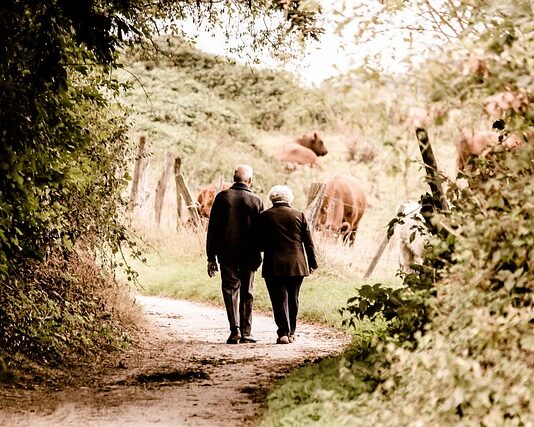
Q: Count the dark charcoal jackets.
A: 2